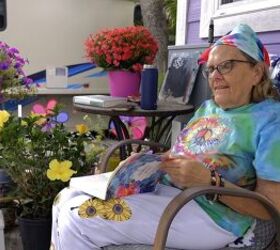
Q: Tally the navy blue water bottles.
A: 1